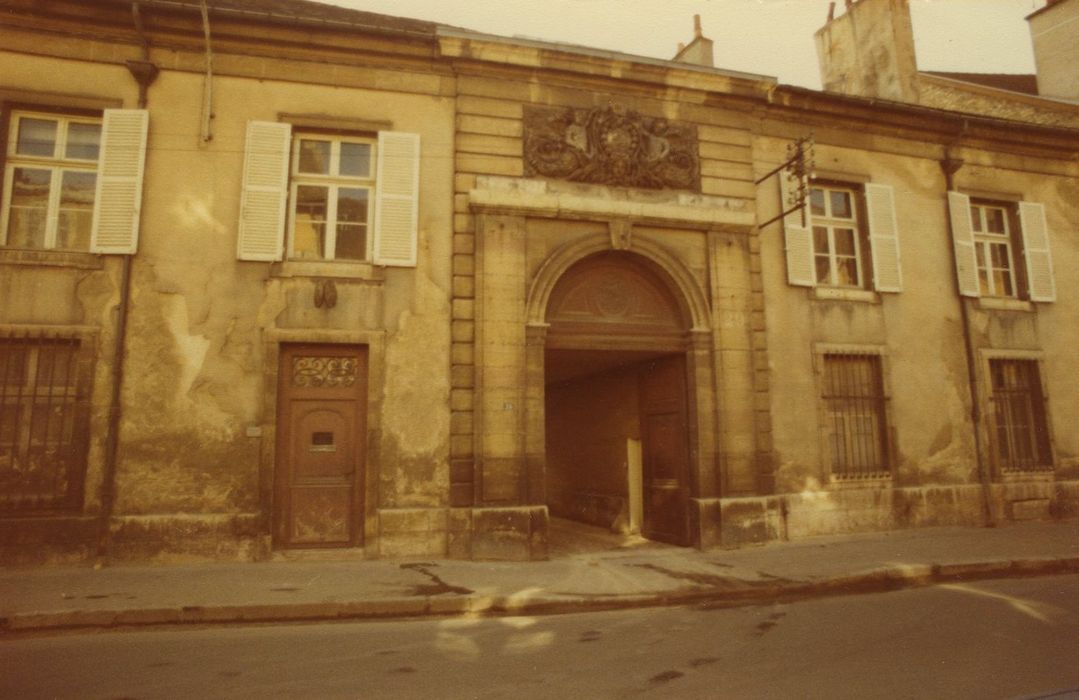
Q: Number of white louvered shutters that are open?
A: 7